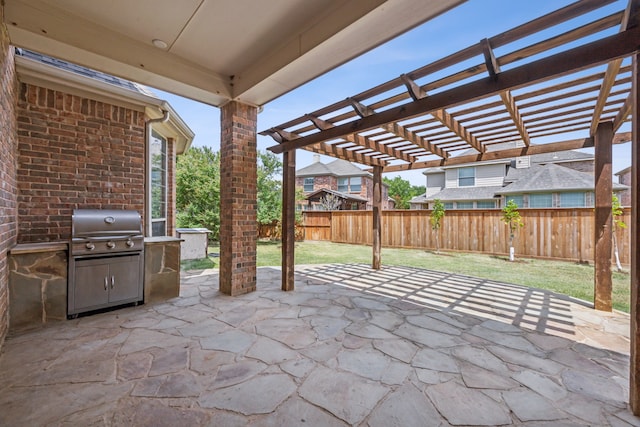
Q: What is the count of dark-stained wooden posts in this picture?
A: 4